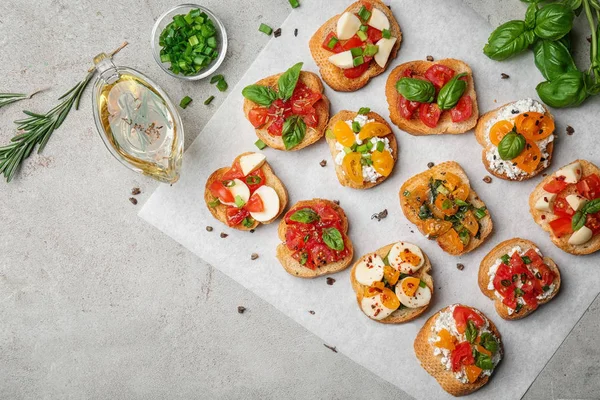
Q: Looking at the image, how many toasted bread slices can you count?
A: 12